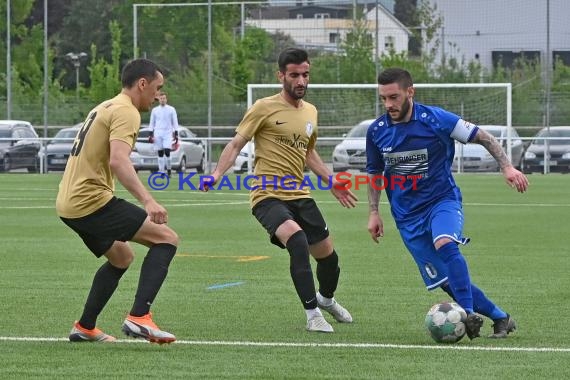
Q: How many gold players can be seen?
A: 2